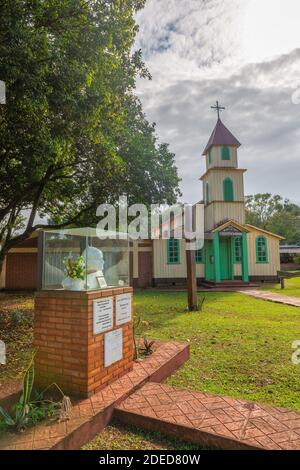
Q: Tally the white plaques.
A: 3